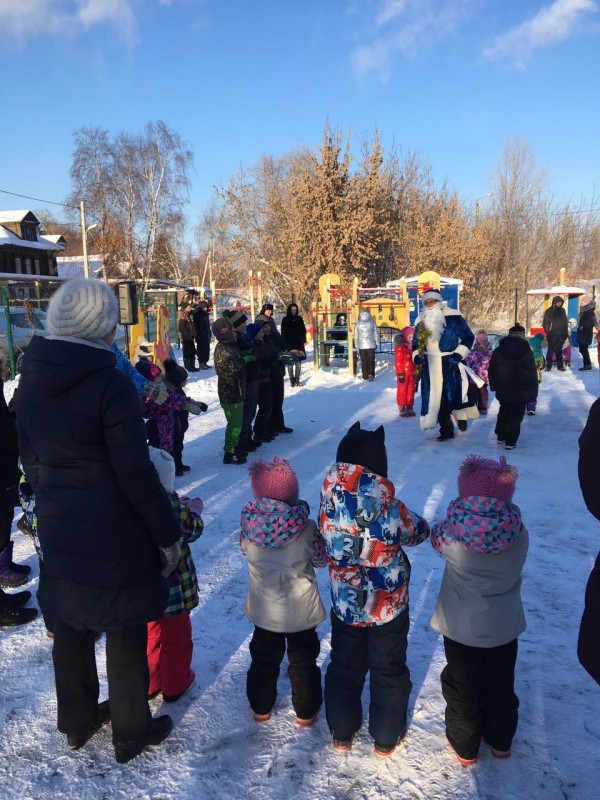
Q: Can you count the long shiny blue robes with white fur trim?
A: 1